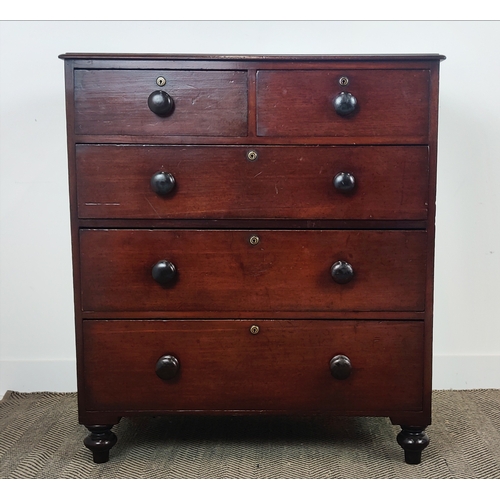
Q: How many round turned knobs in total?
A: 8